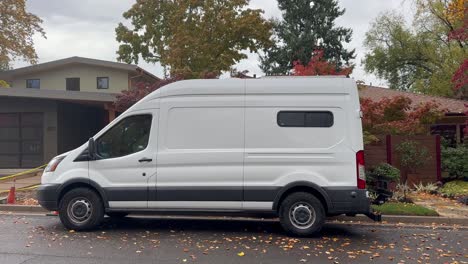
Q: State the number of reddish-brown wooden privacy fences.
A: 1